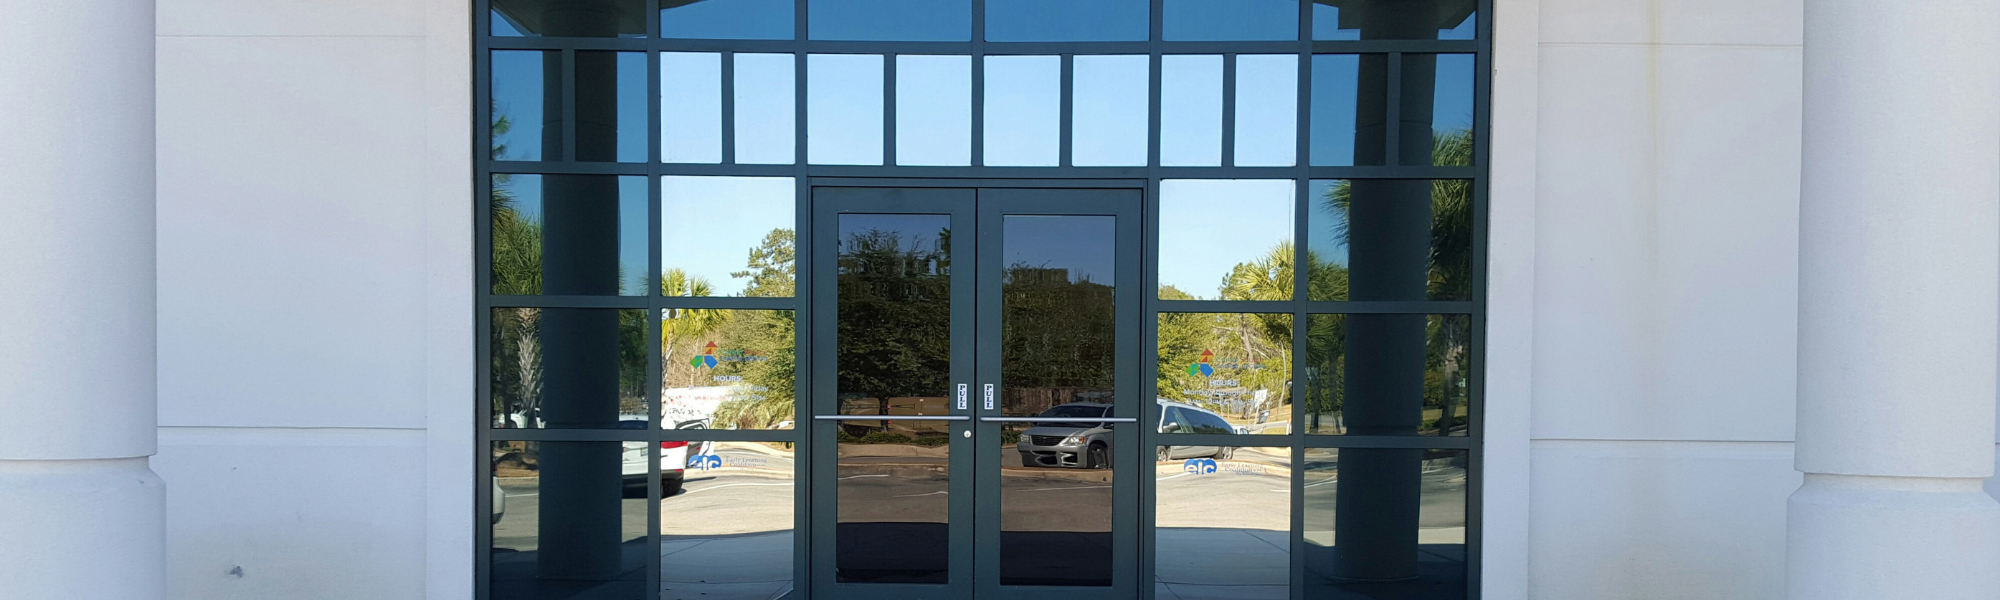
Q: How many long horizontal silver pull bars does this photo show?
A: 2